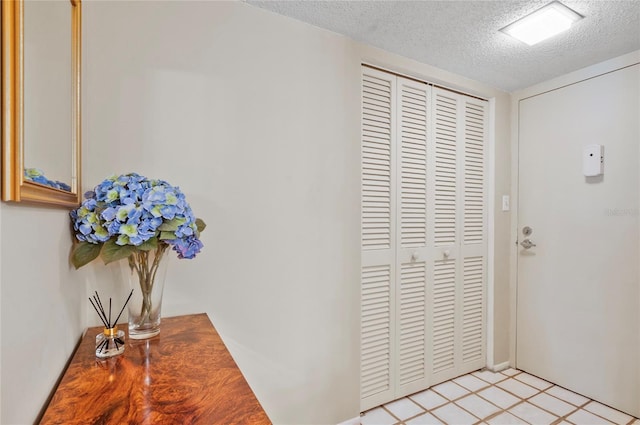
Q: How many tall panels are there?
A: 4